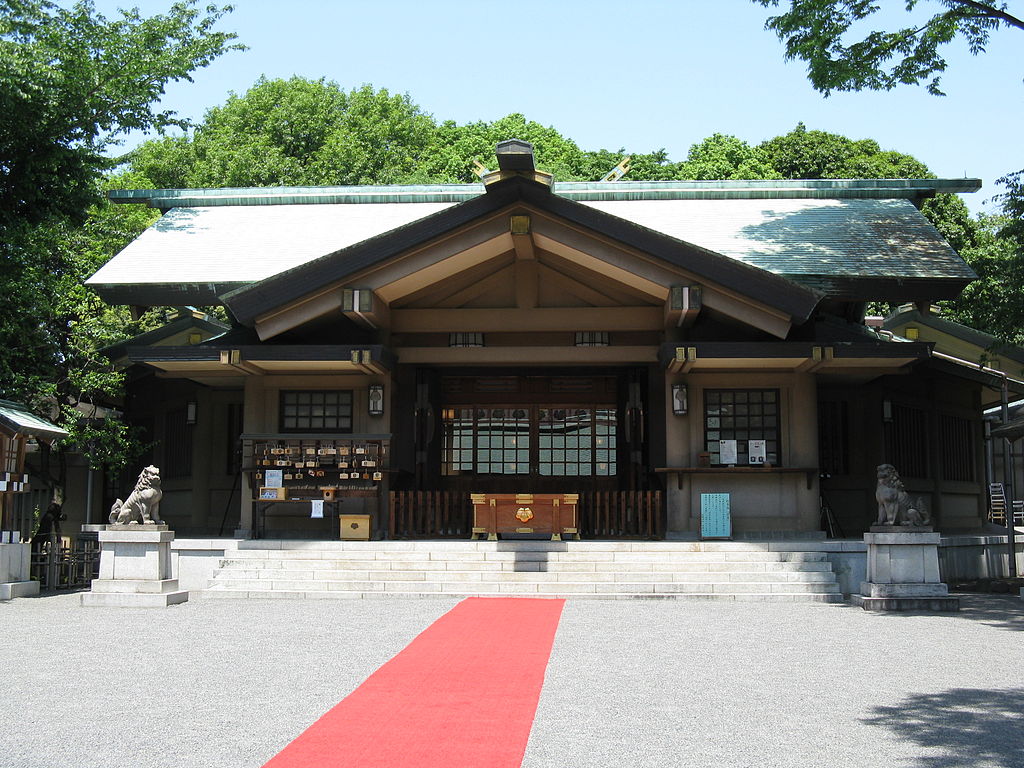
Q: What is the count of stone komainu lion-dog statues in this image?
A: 2